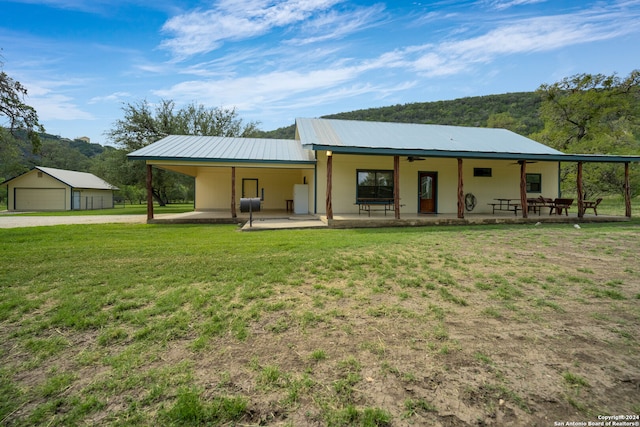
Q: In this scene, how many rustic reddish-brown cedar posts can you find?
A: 8